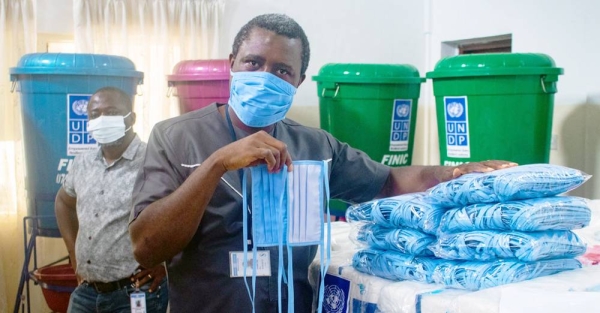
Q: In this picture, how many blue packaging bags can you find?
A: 7